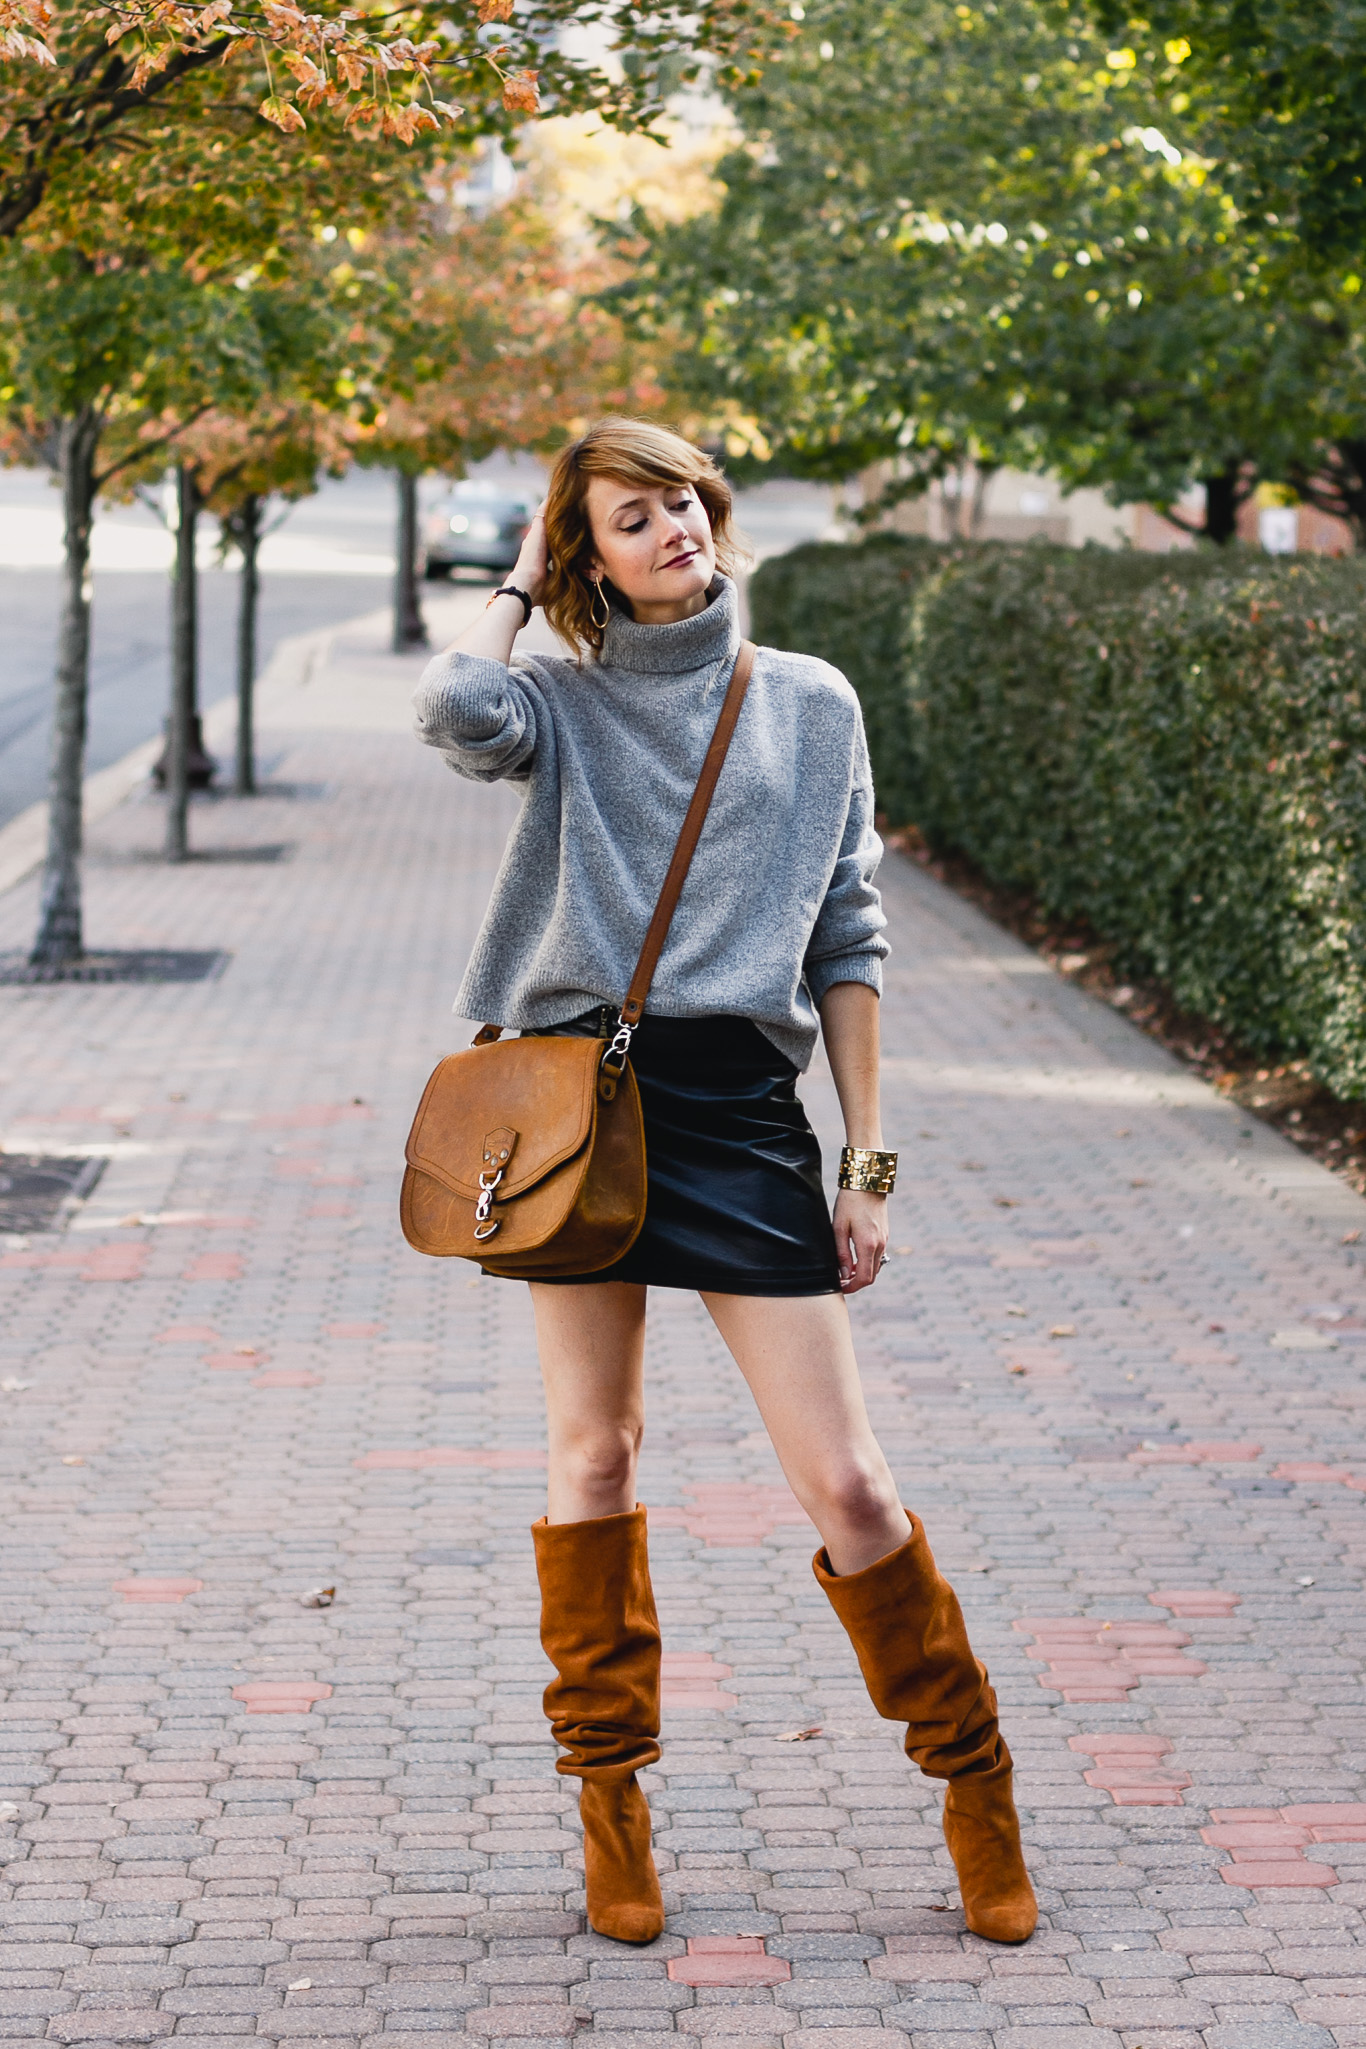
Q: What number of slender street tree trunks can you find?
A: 4